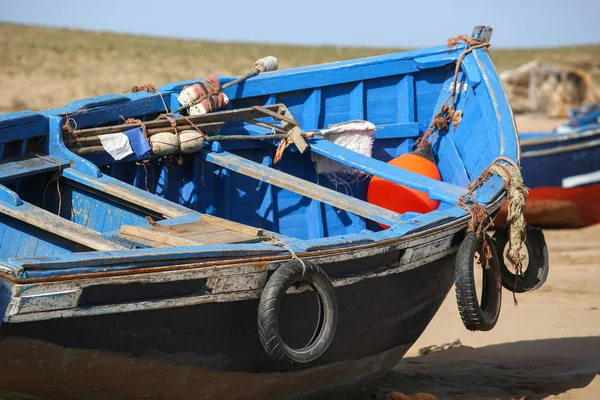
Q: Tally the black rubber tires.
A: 3